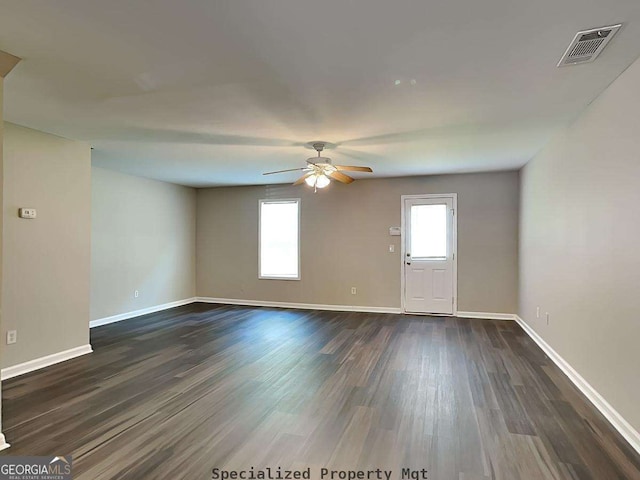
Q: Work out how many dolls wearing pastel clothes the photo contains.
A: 0